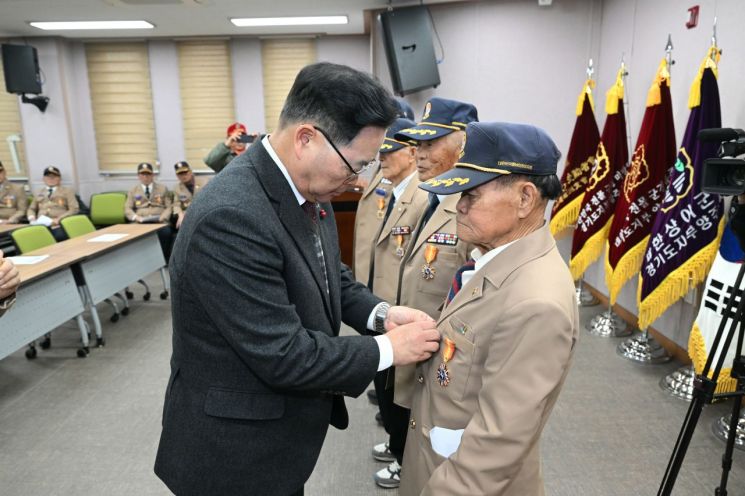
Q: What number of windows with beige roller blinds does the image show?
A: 4